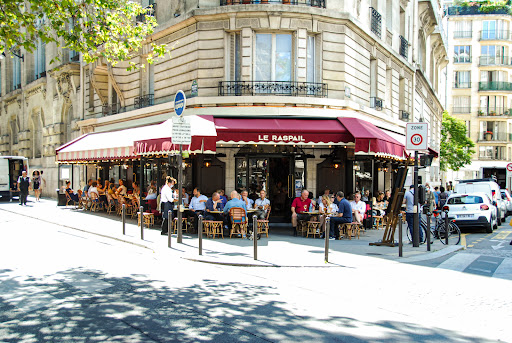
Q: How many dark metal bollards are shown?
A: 9